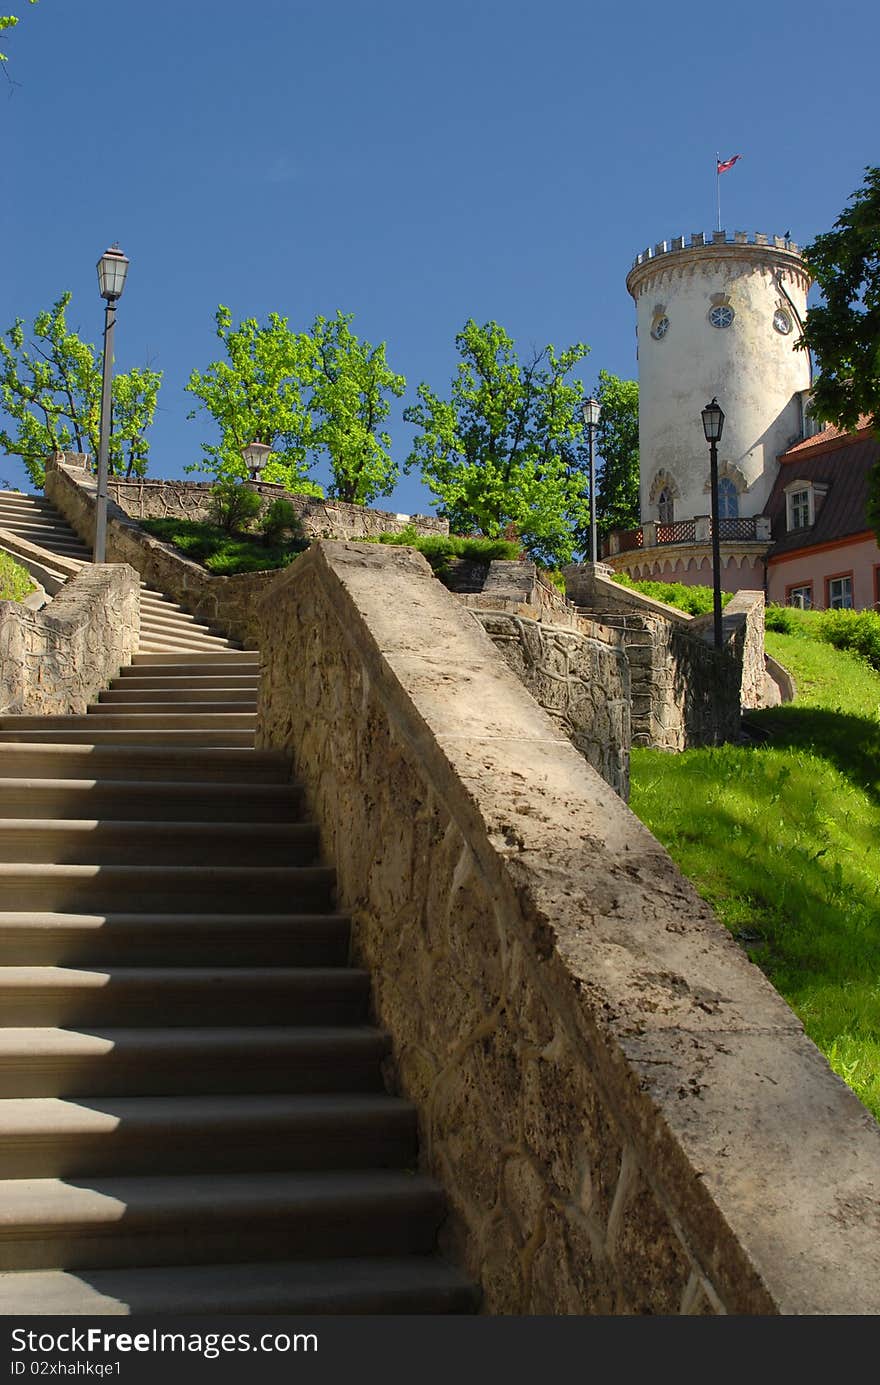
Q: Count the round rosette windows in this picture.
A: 3